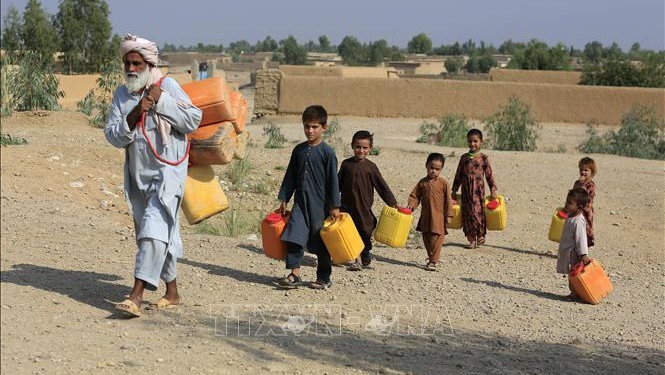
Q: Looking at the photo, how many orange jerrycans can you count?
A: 5